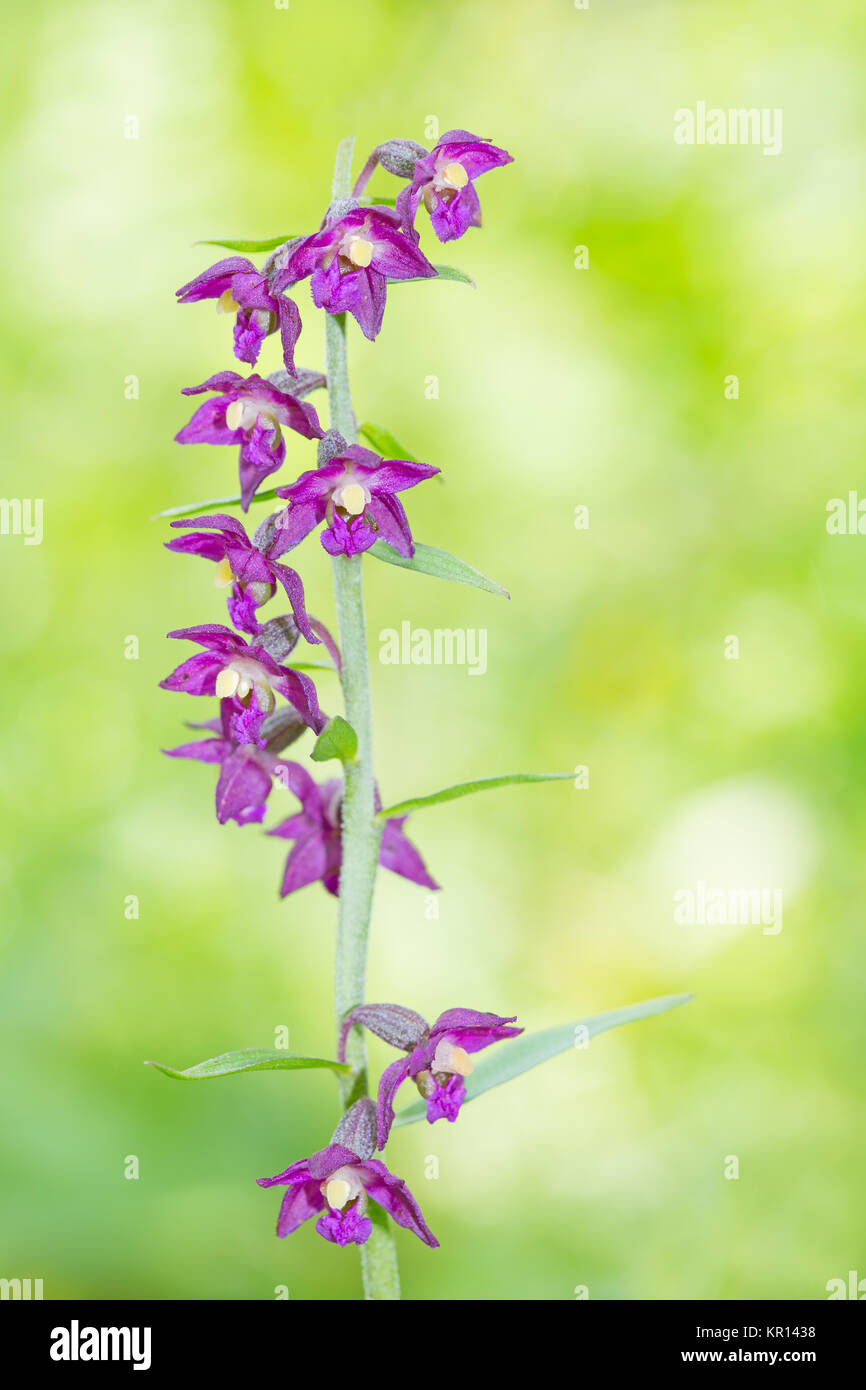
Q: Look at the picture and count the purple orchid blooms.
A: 11